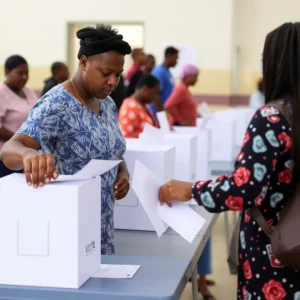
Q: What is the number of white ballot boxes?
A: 6